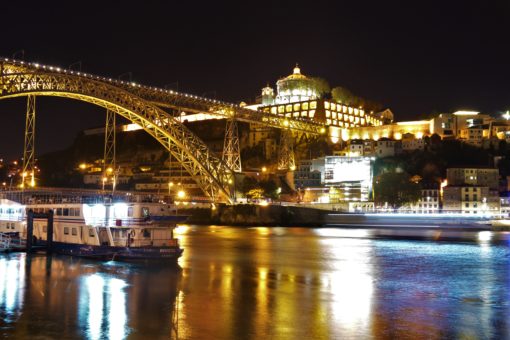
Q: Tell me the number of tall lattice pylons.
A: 4